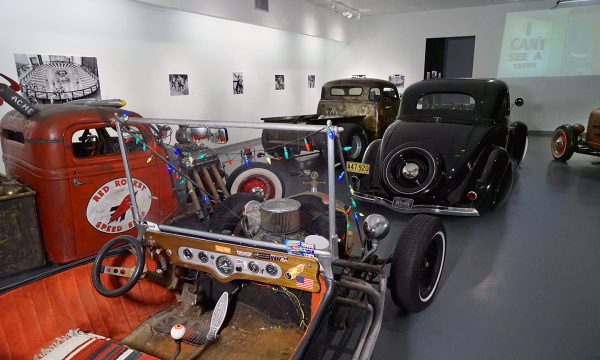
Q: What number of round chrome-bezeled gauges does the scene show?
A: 5